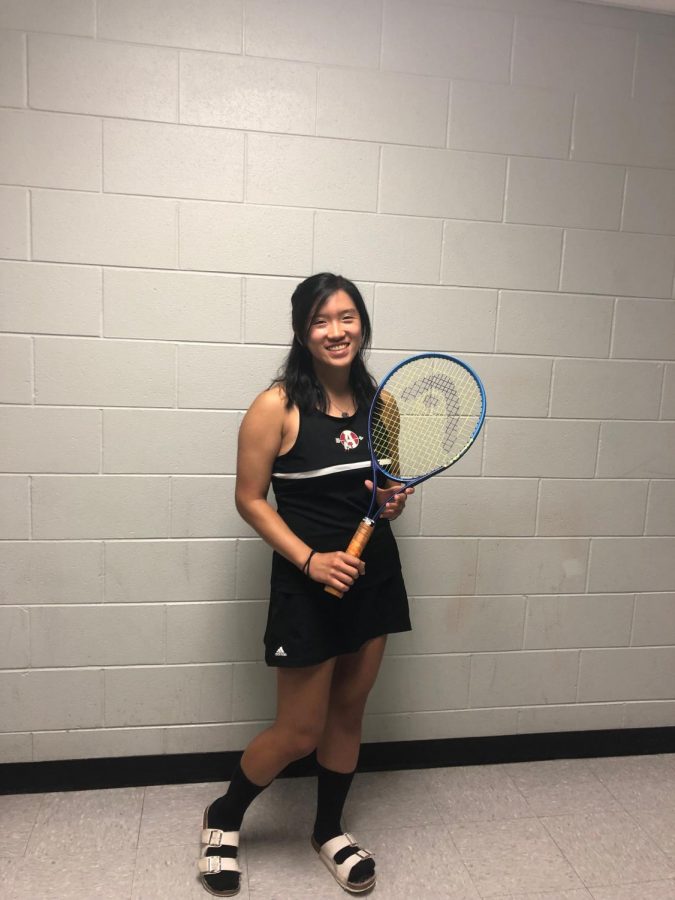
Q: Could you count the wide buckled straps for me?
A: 4